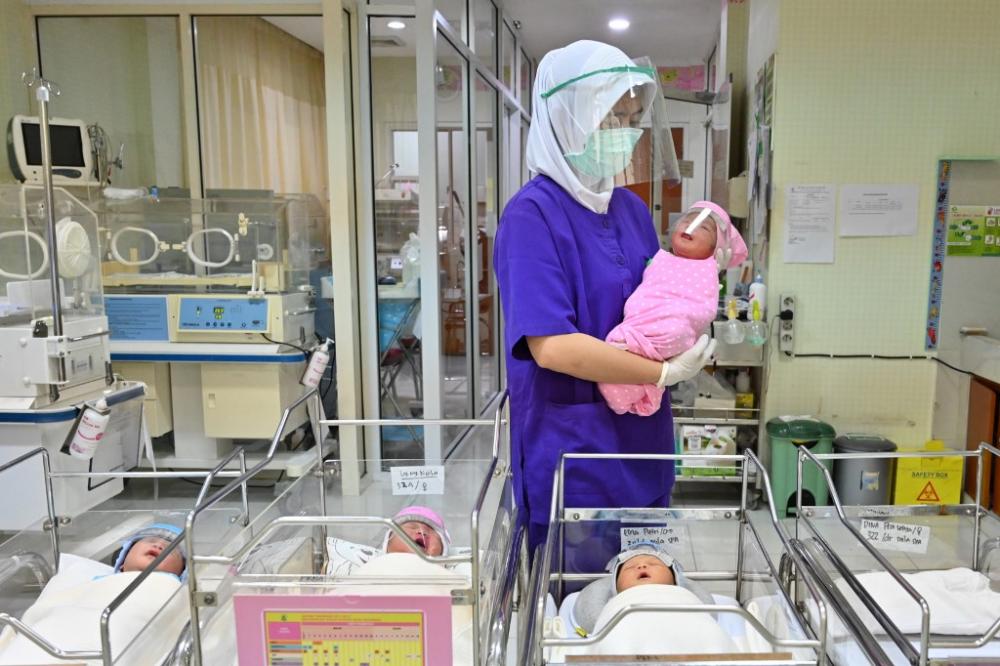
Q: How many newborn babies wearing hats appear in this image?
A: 4